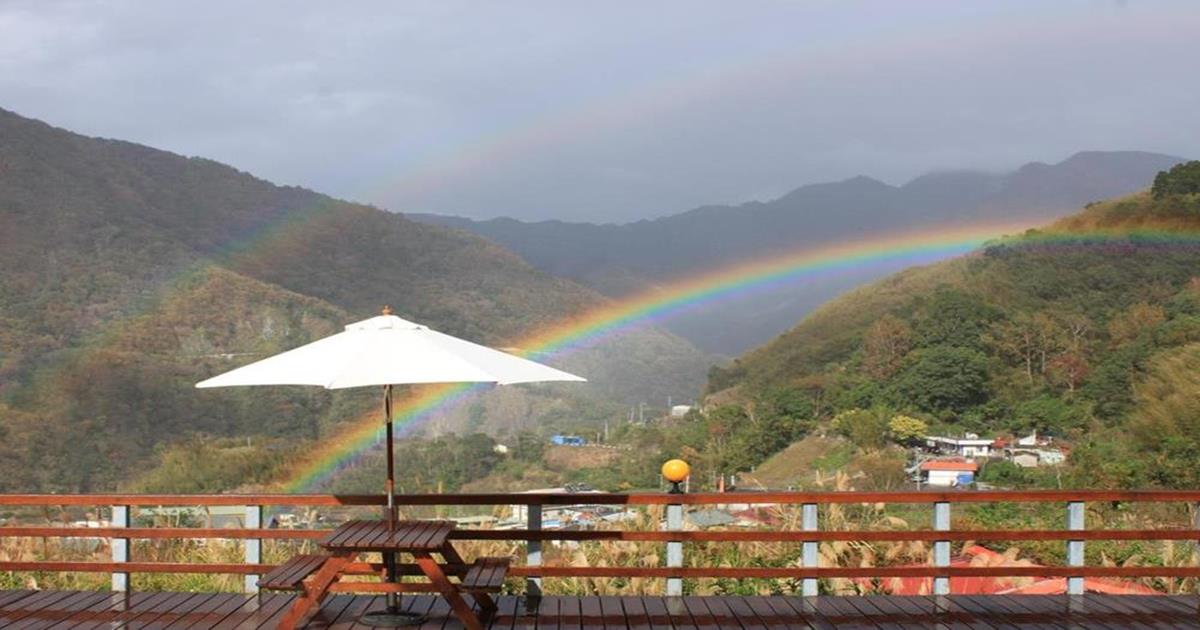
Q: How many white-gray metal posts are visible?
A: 7